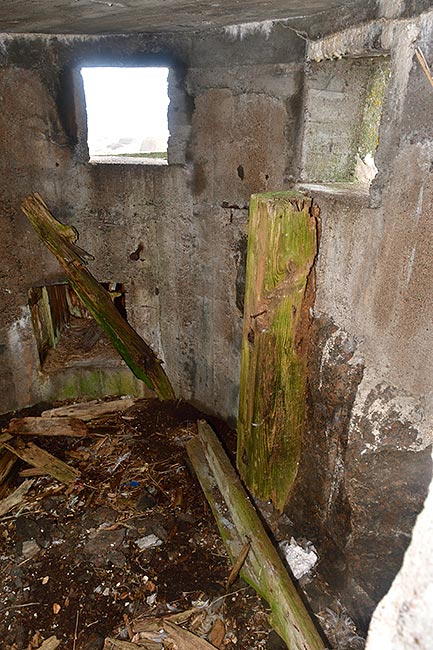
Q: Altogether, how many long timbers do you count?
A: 3